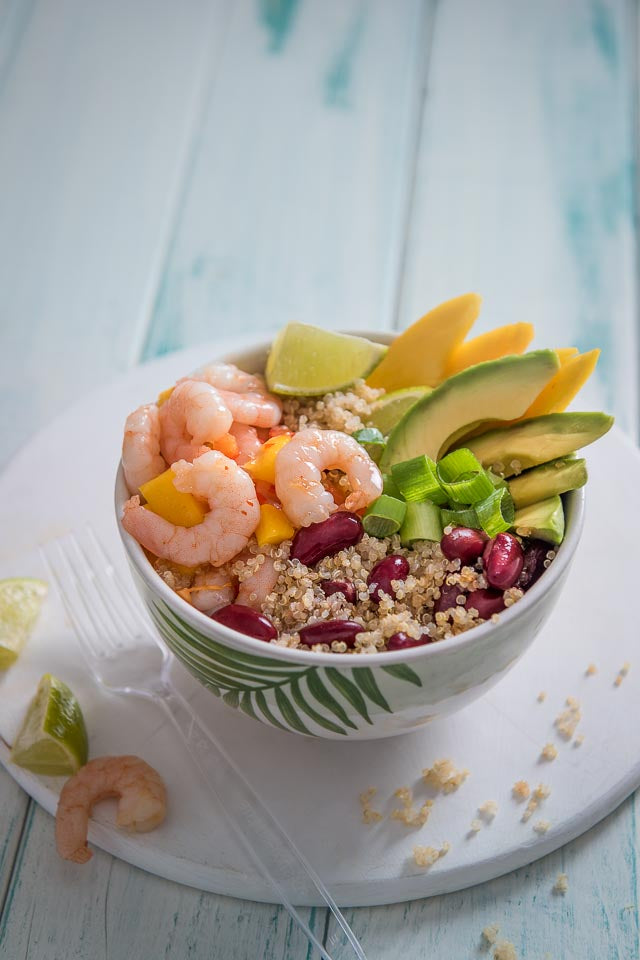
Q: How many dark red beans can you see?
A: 11